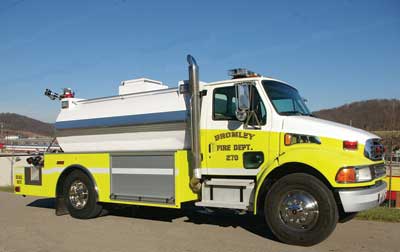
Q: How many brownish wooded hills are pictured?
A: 2